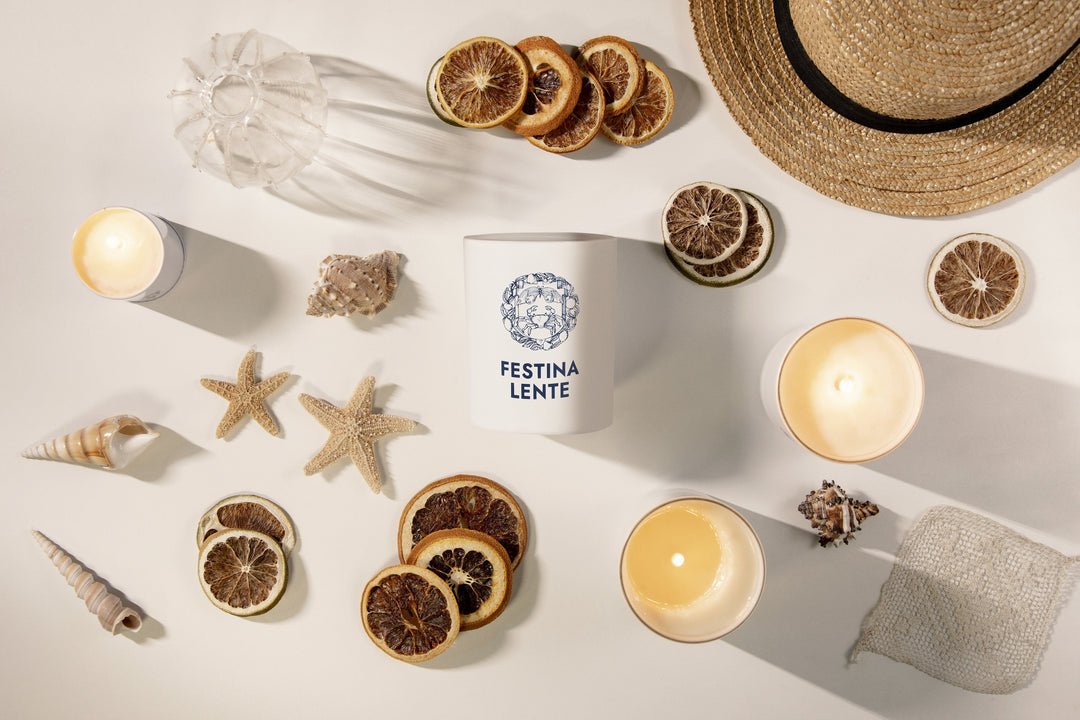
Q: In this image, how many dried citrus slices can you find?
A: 14